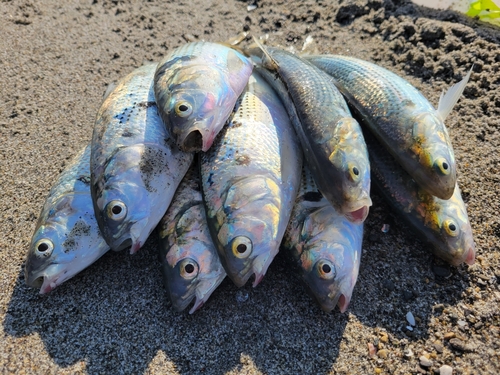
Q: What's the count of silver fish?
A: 9